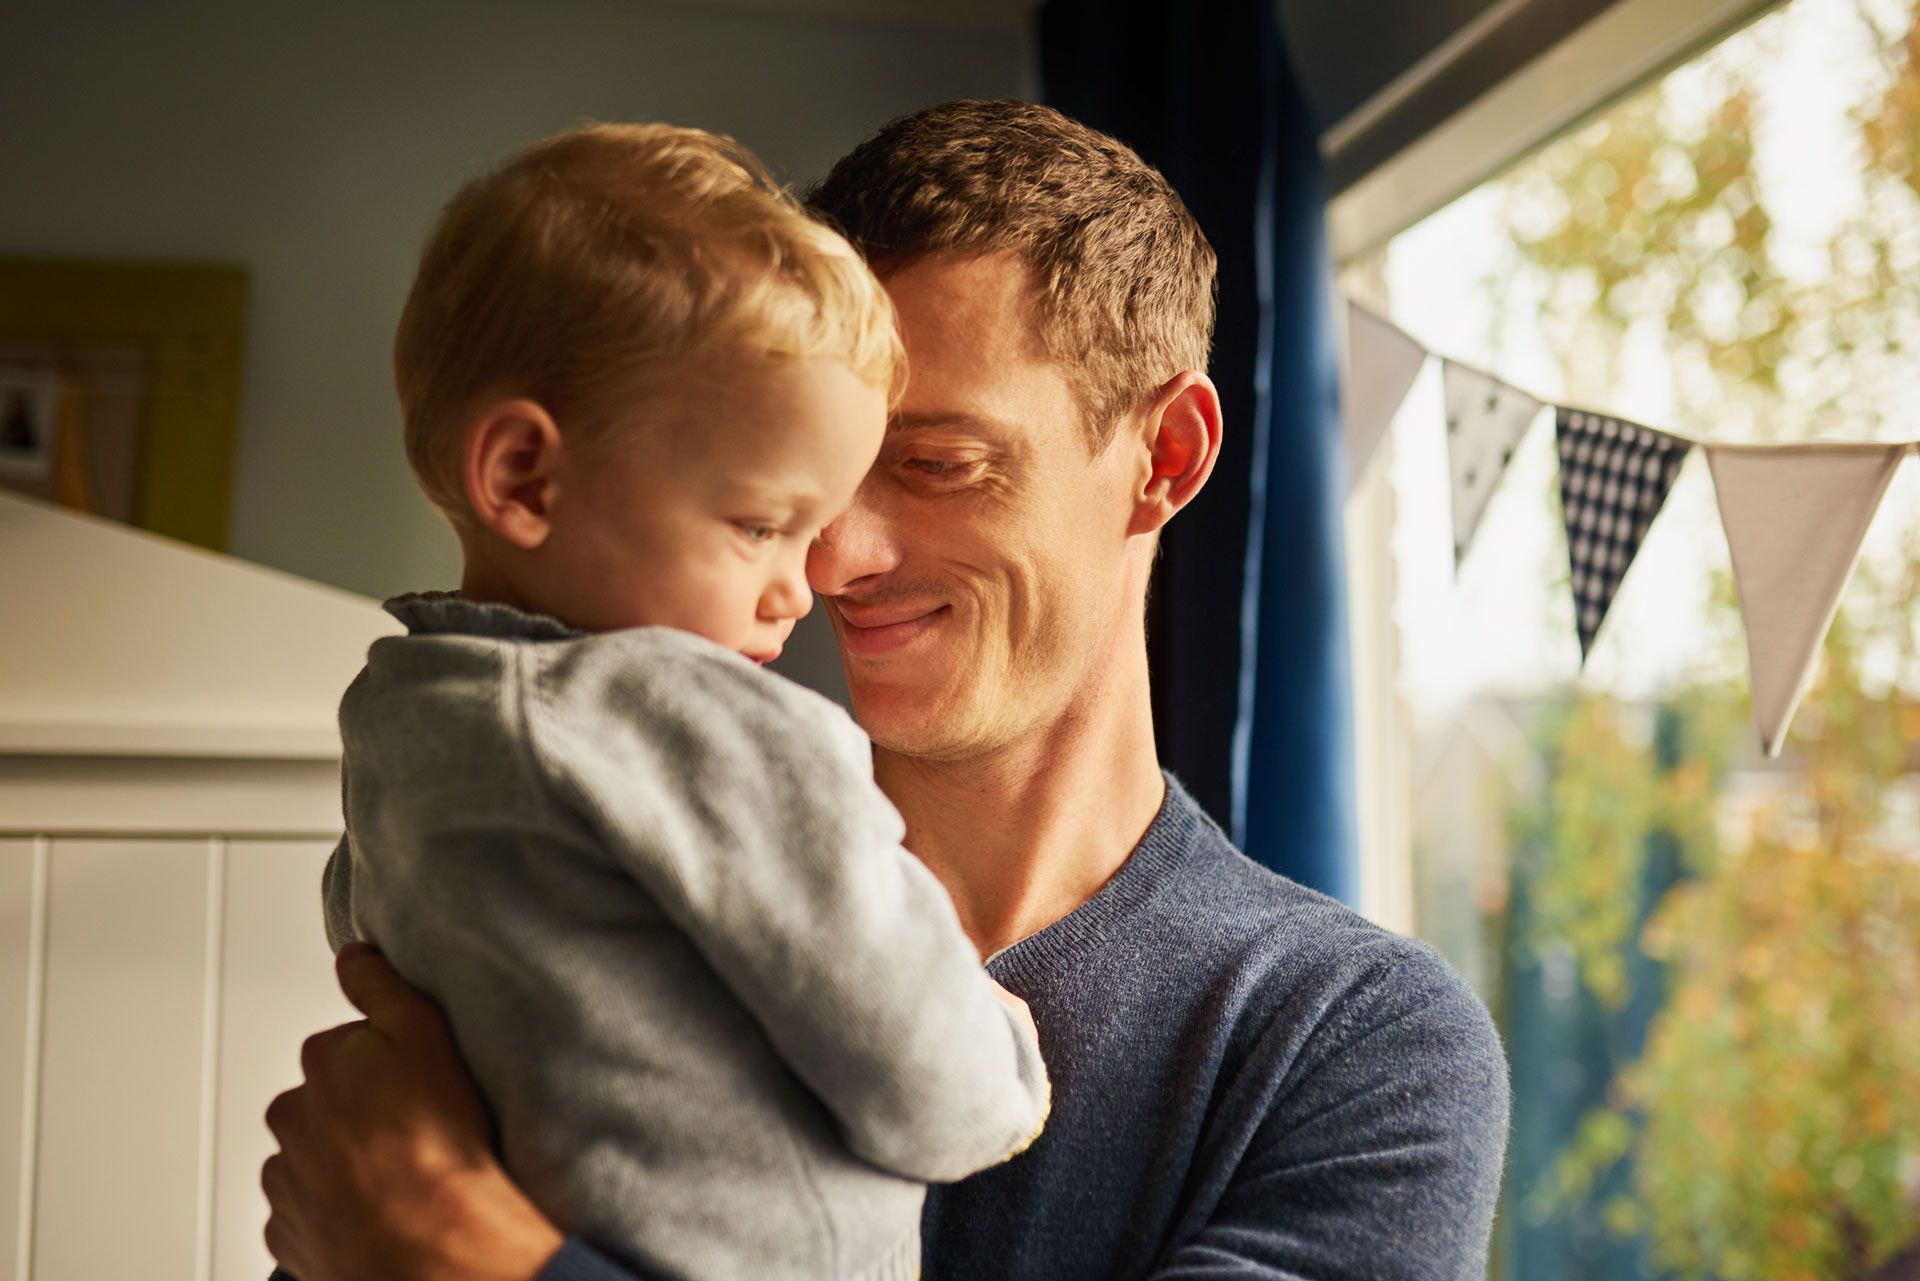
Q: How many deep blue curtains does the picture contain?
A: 1